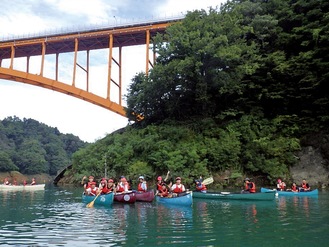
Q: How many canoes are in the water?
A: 7